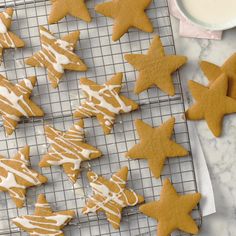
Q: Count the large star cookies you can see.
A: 15